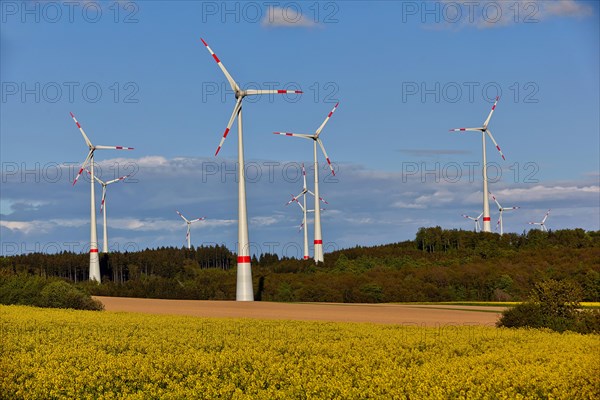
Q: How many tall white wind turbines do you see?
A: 11